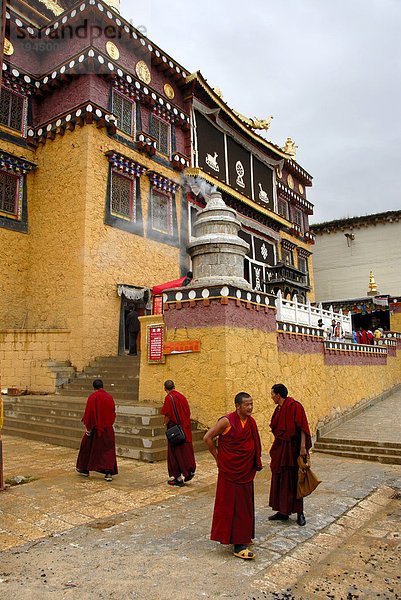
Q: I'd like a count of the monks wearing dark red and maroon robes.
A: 4